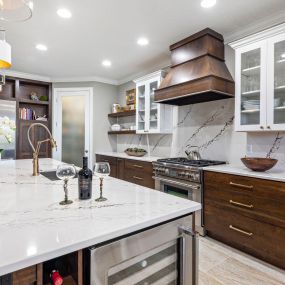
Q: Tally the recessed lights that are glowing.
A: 5